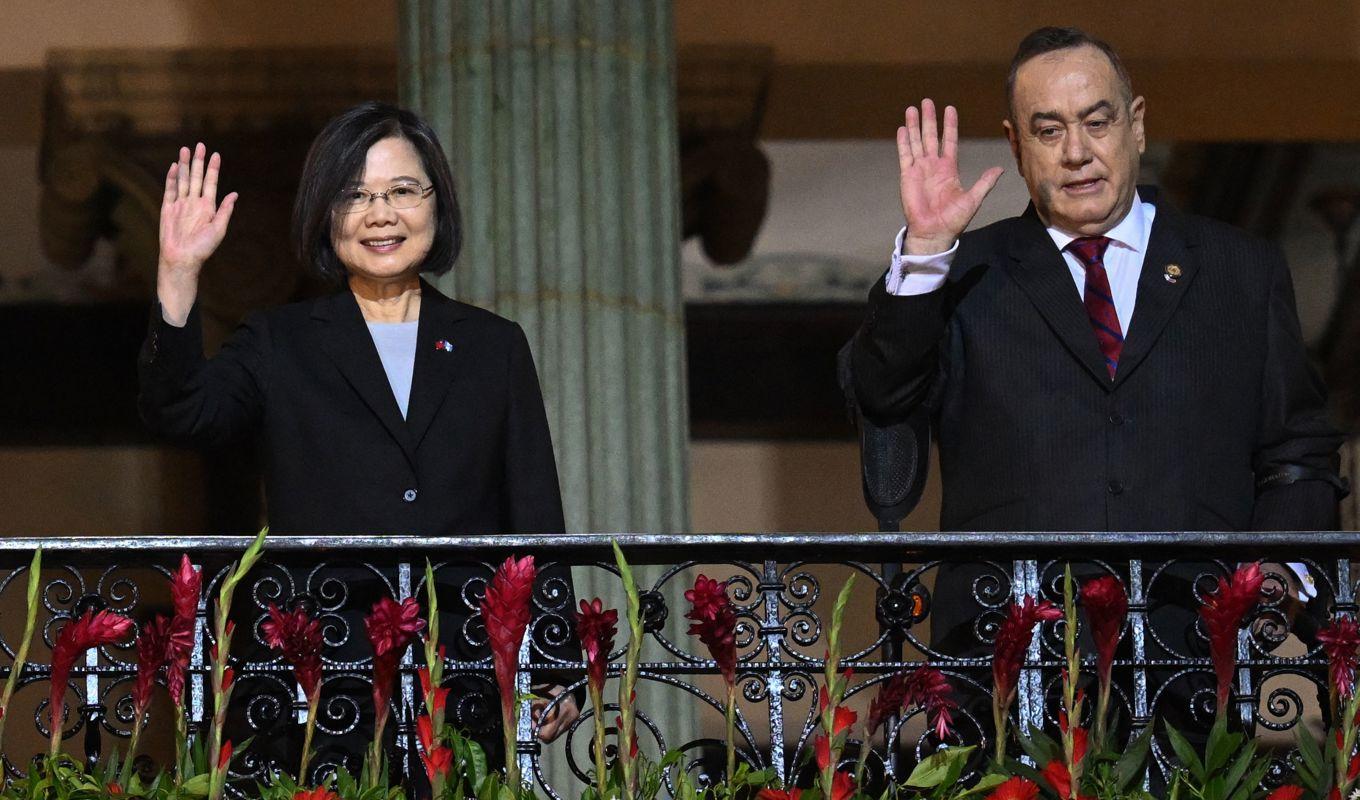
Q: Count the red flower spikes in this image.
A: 13